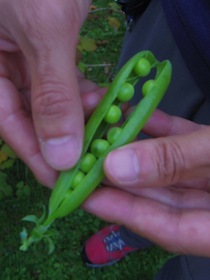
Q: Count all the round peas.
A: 9